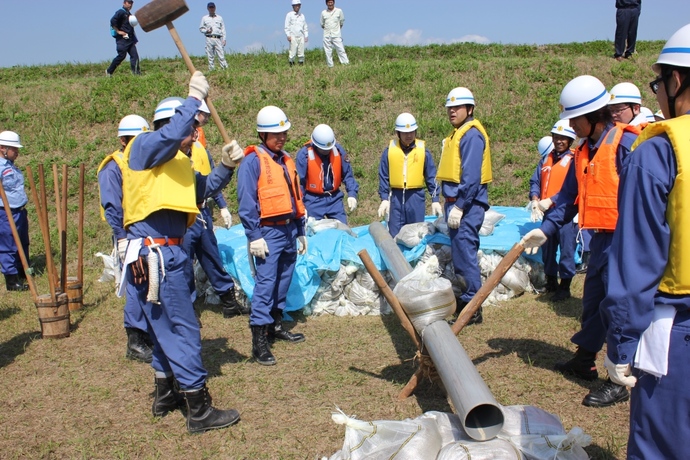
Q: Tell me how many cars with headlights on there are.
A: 0